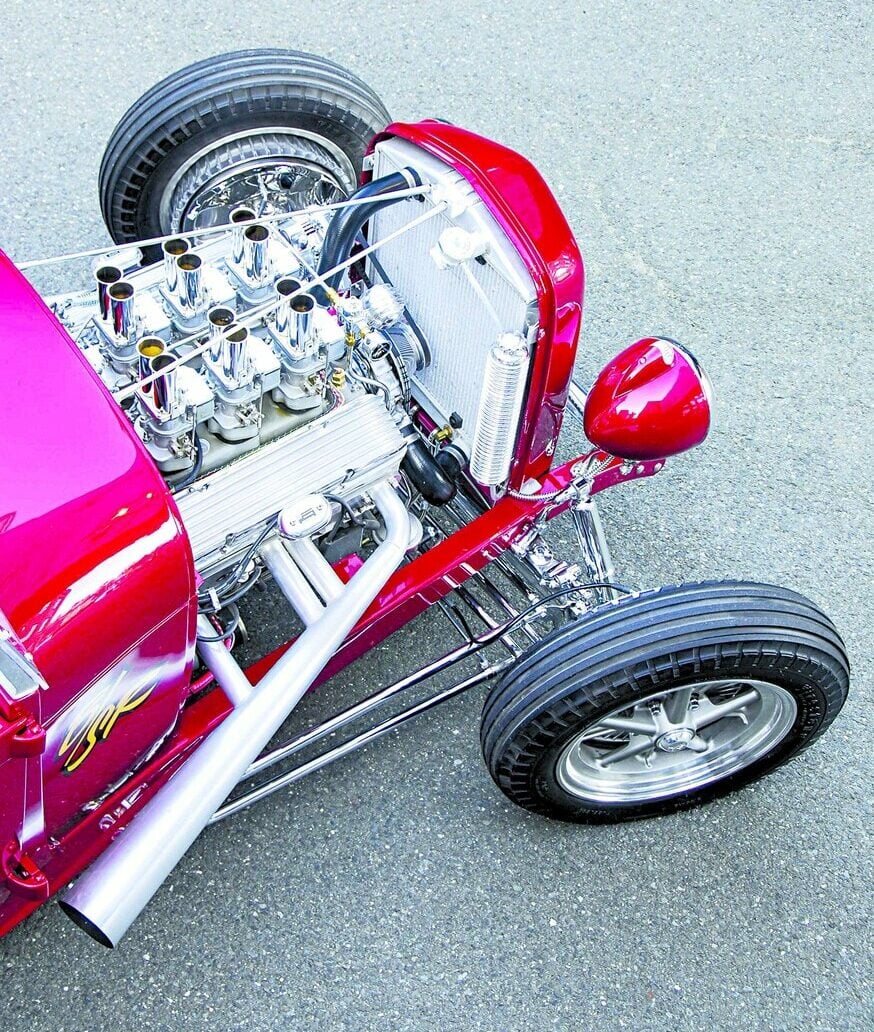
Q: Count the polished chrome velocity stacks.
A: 12